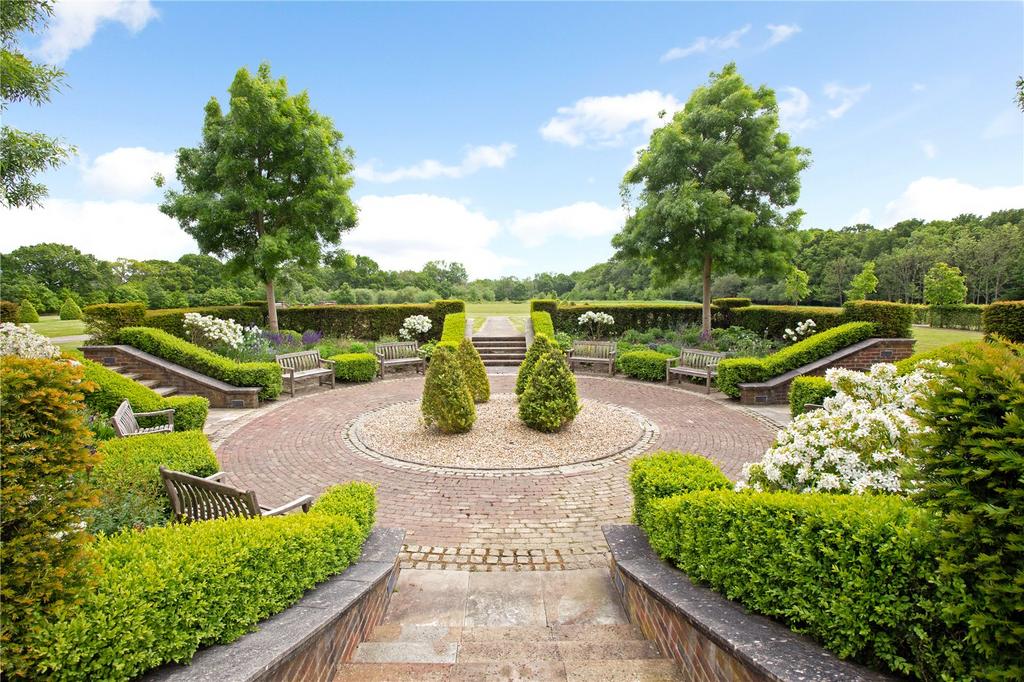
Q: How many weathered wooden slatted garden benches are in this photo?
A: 6